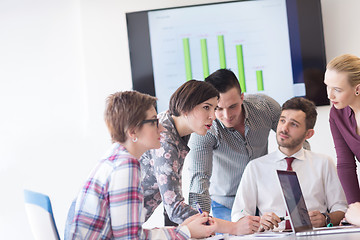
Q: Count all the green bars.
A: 5